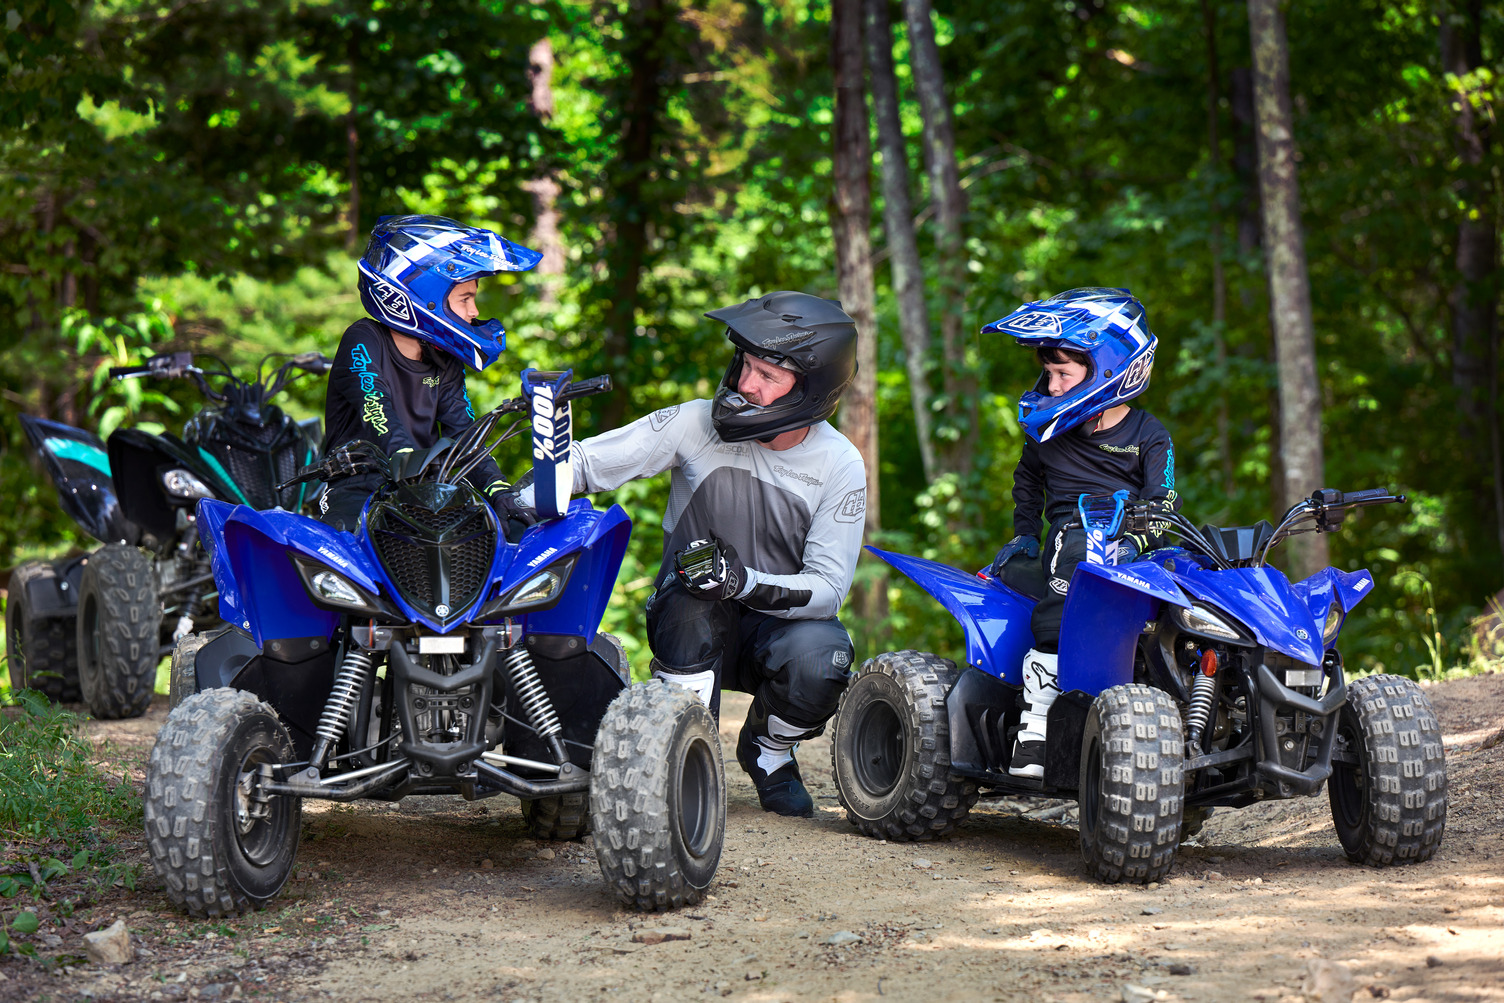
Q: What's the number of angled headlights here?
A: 5